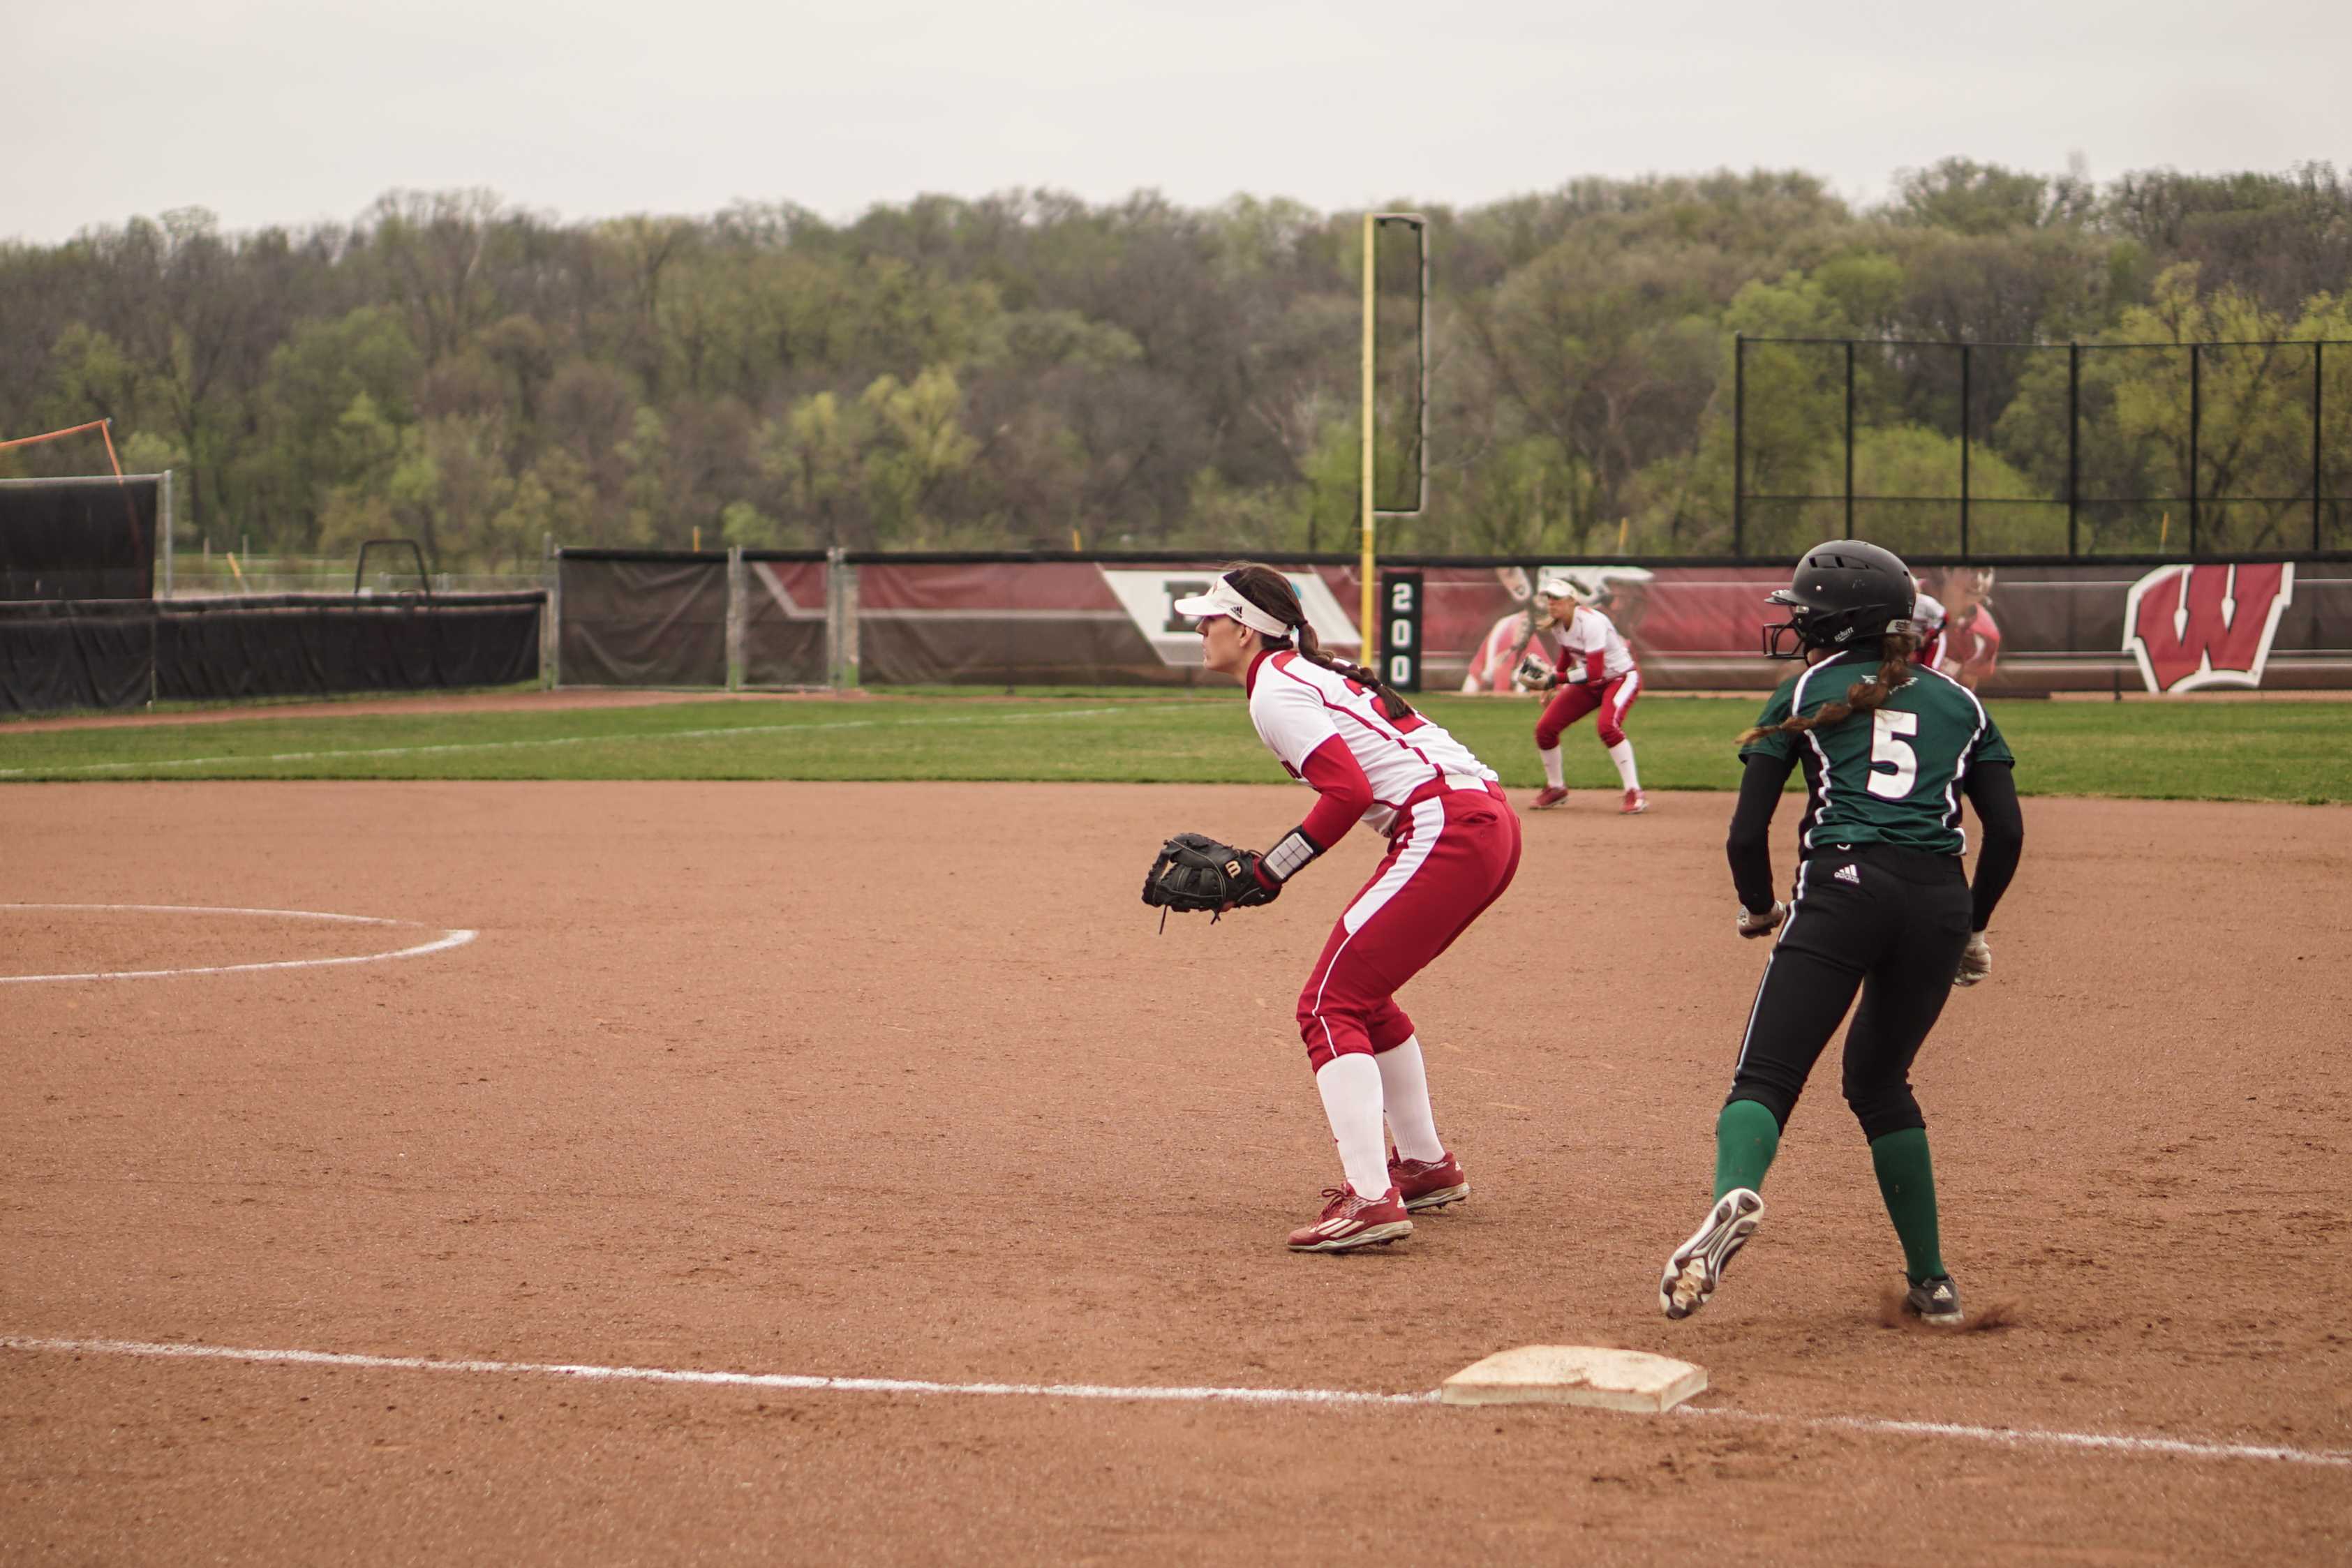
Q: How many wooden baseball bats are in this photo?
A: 0